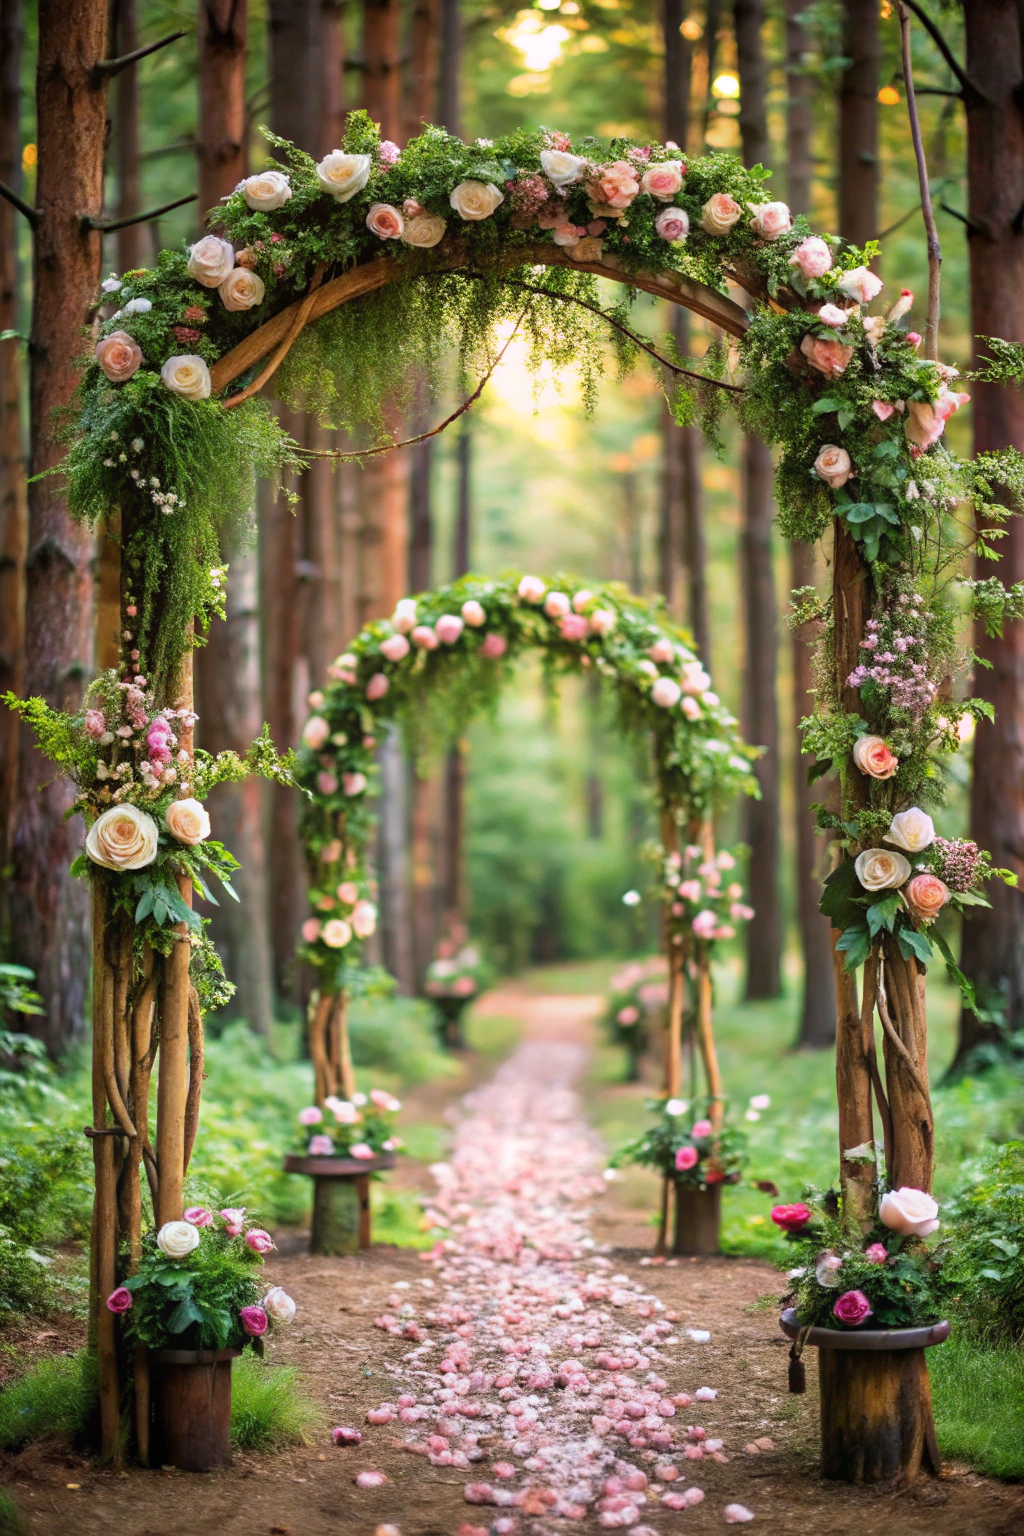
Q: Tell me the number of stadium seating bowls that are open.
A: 0